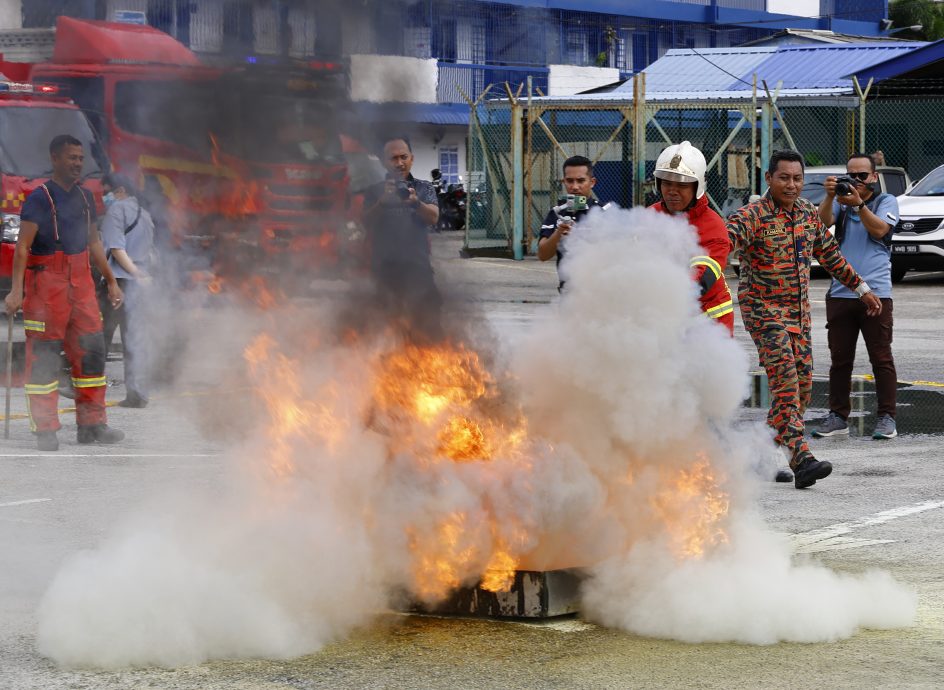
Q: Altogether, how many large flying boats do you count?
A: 0